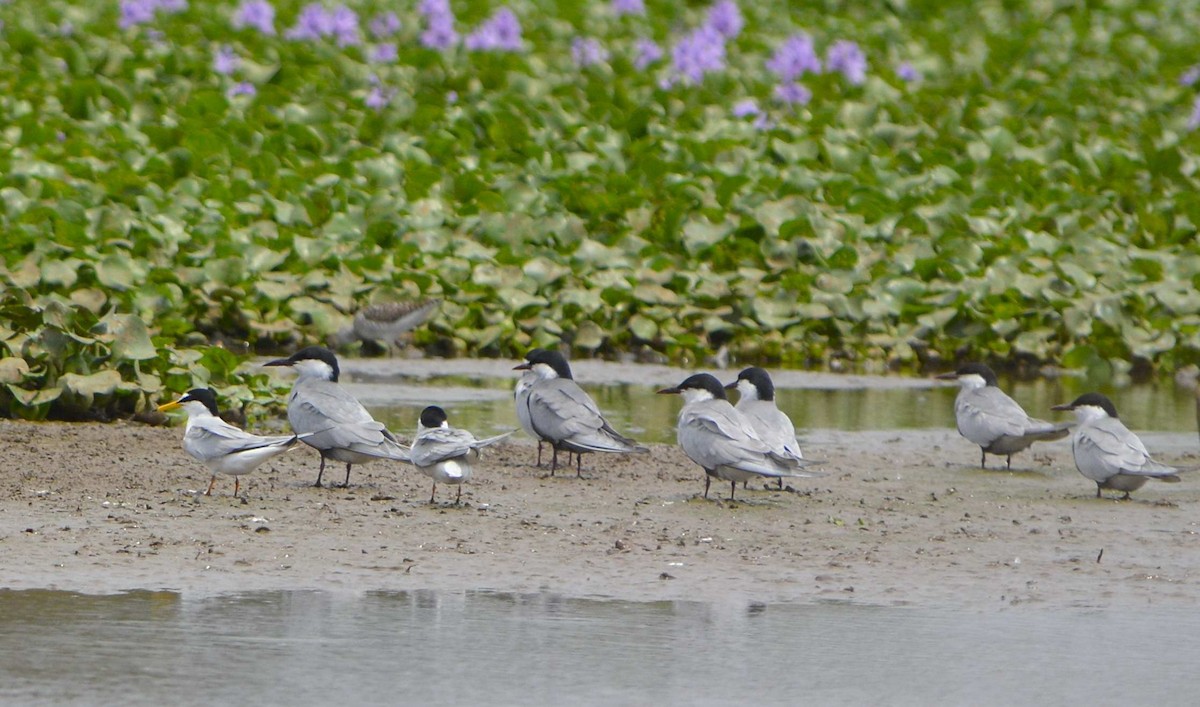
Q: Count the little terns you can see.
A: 2